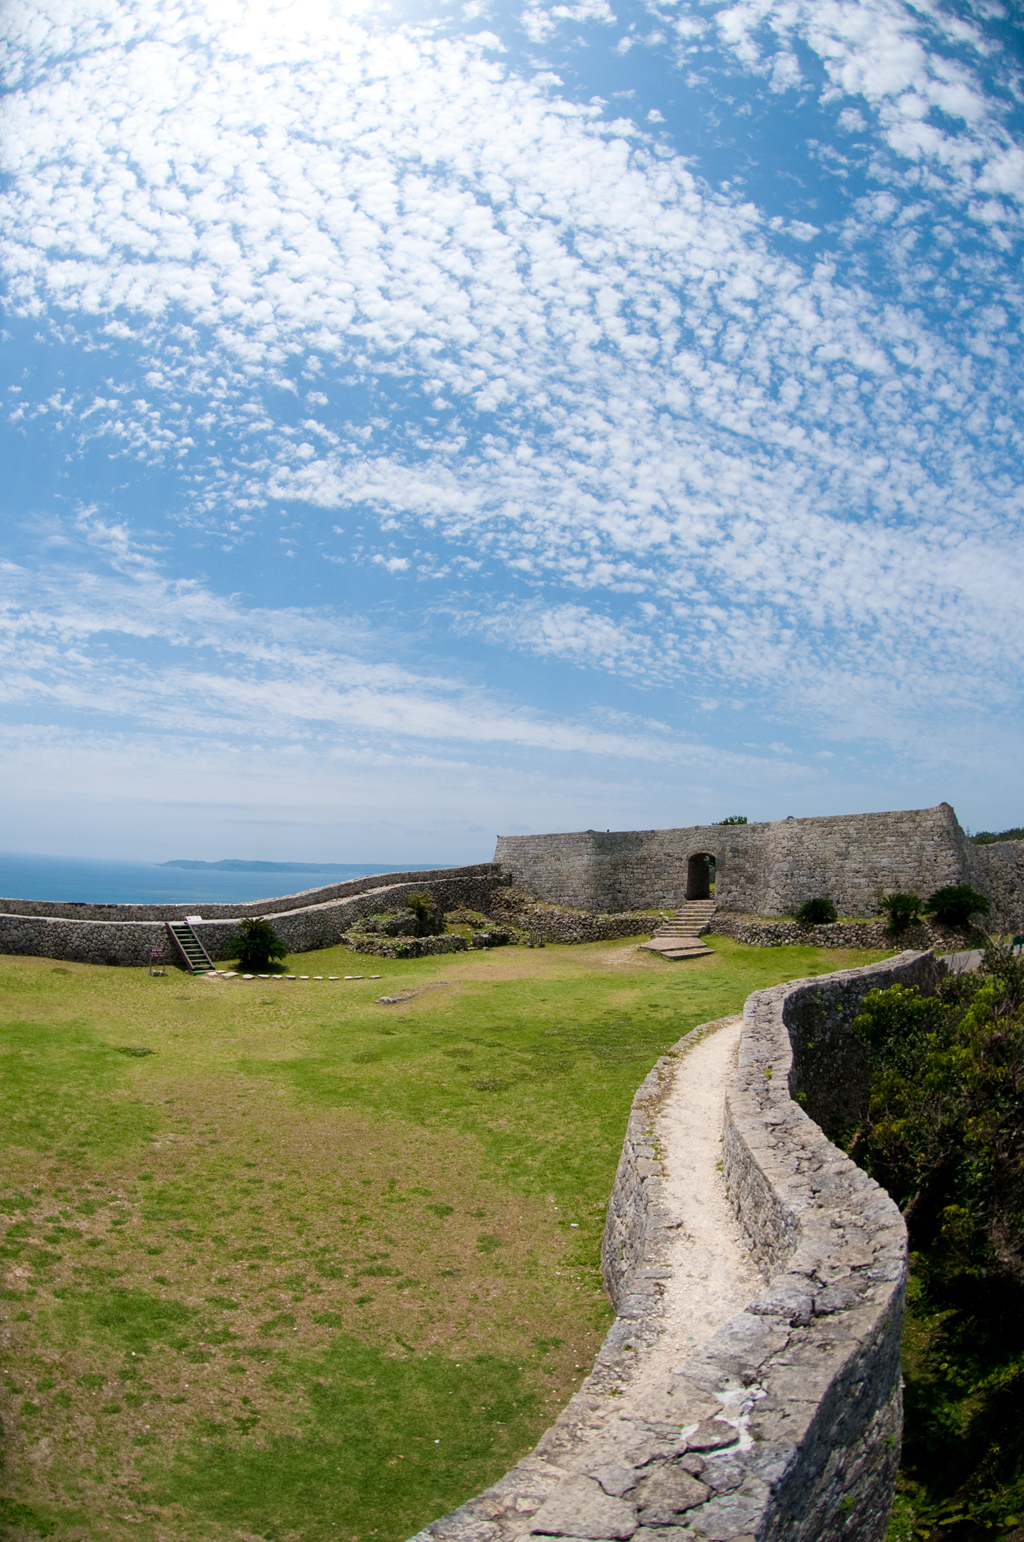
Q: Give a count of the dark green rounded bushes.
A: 4